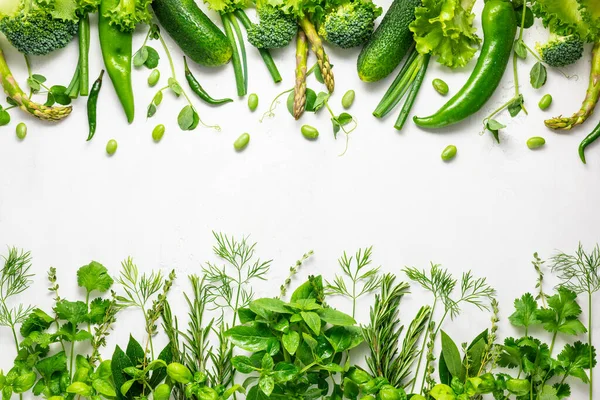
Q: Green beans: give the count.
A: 12